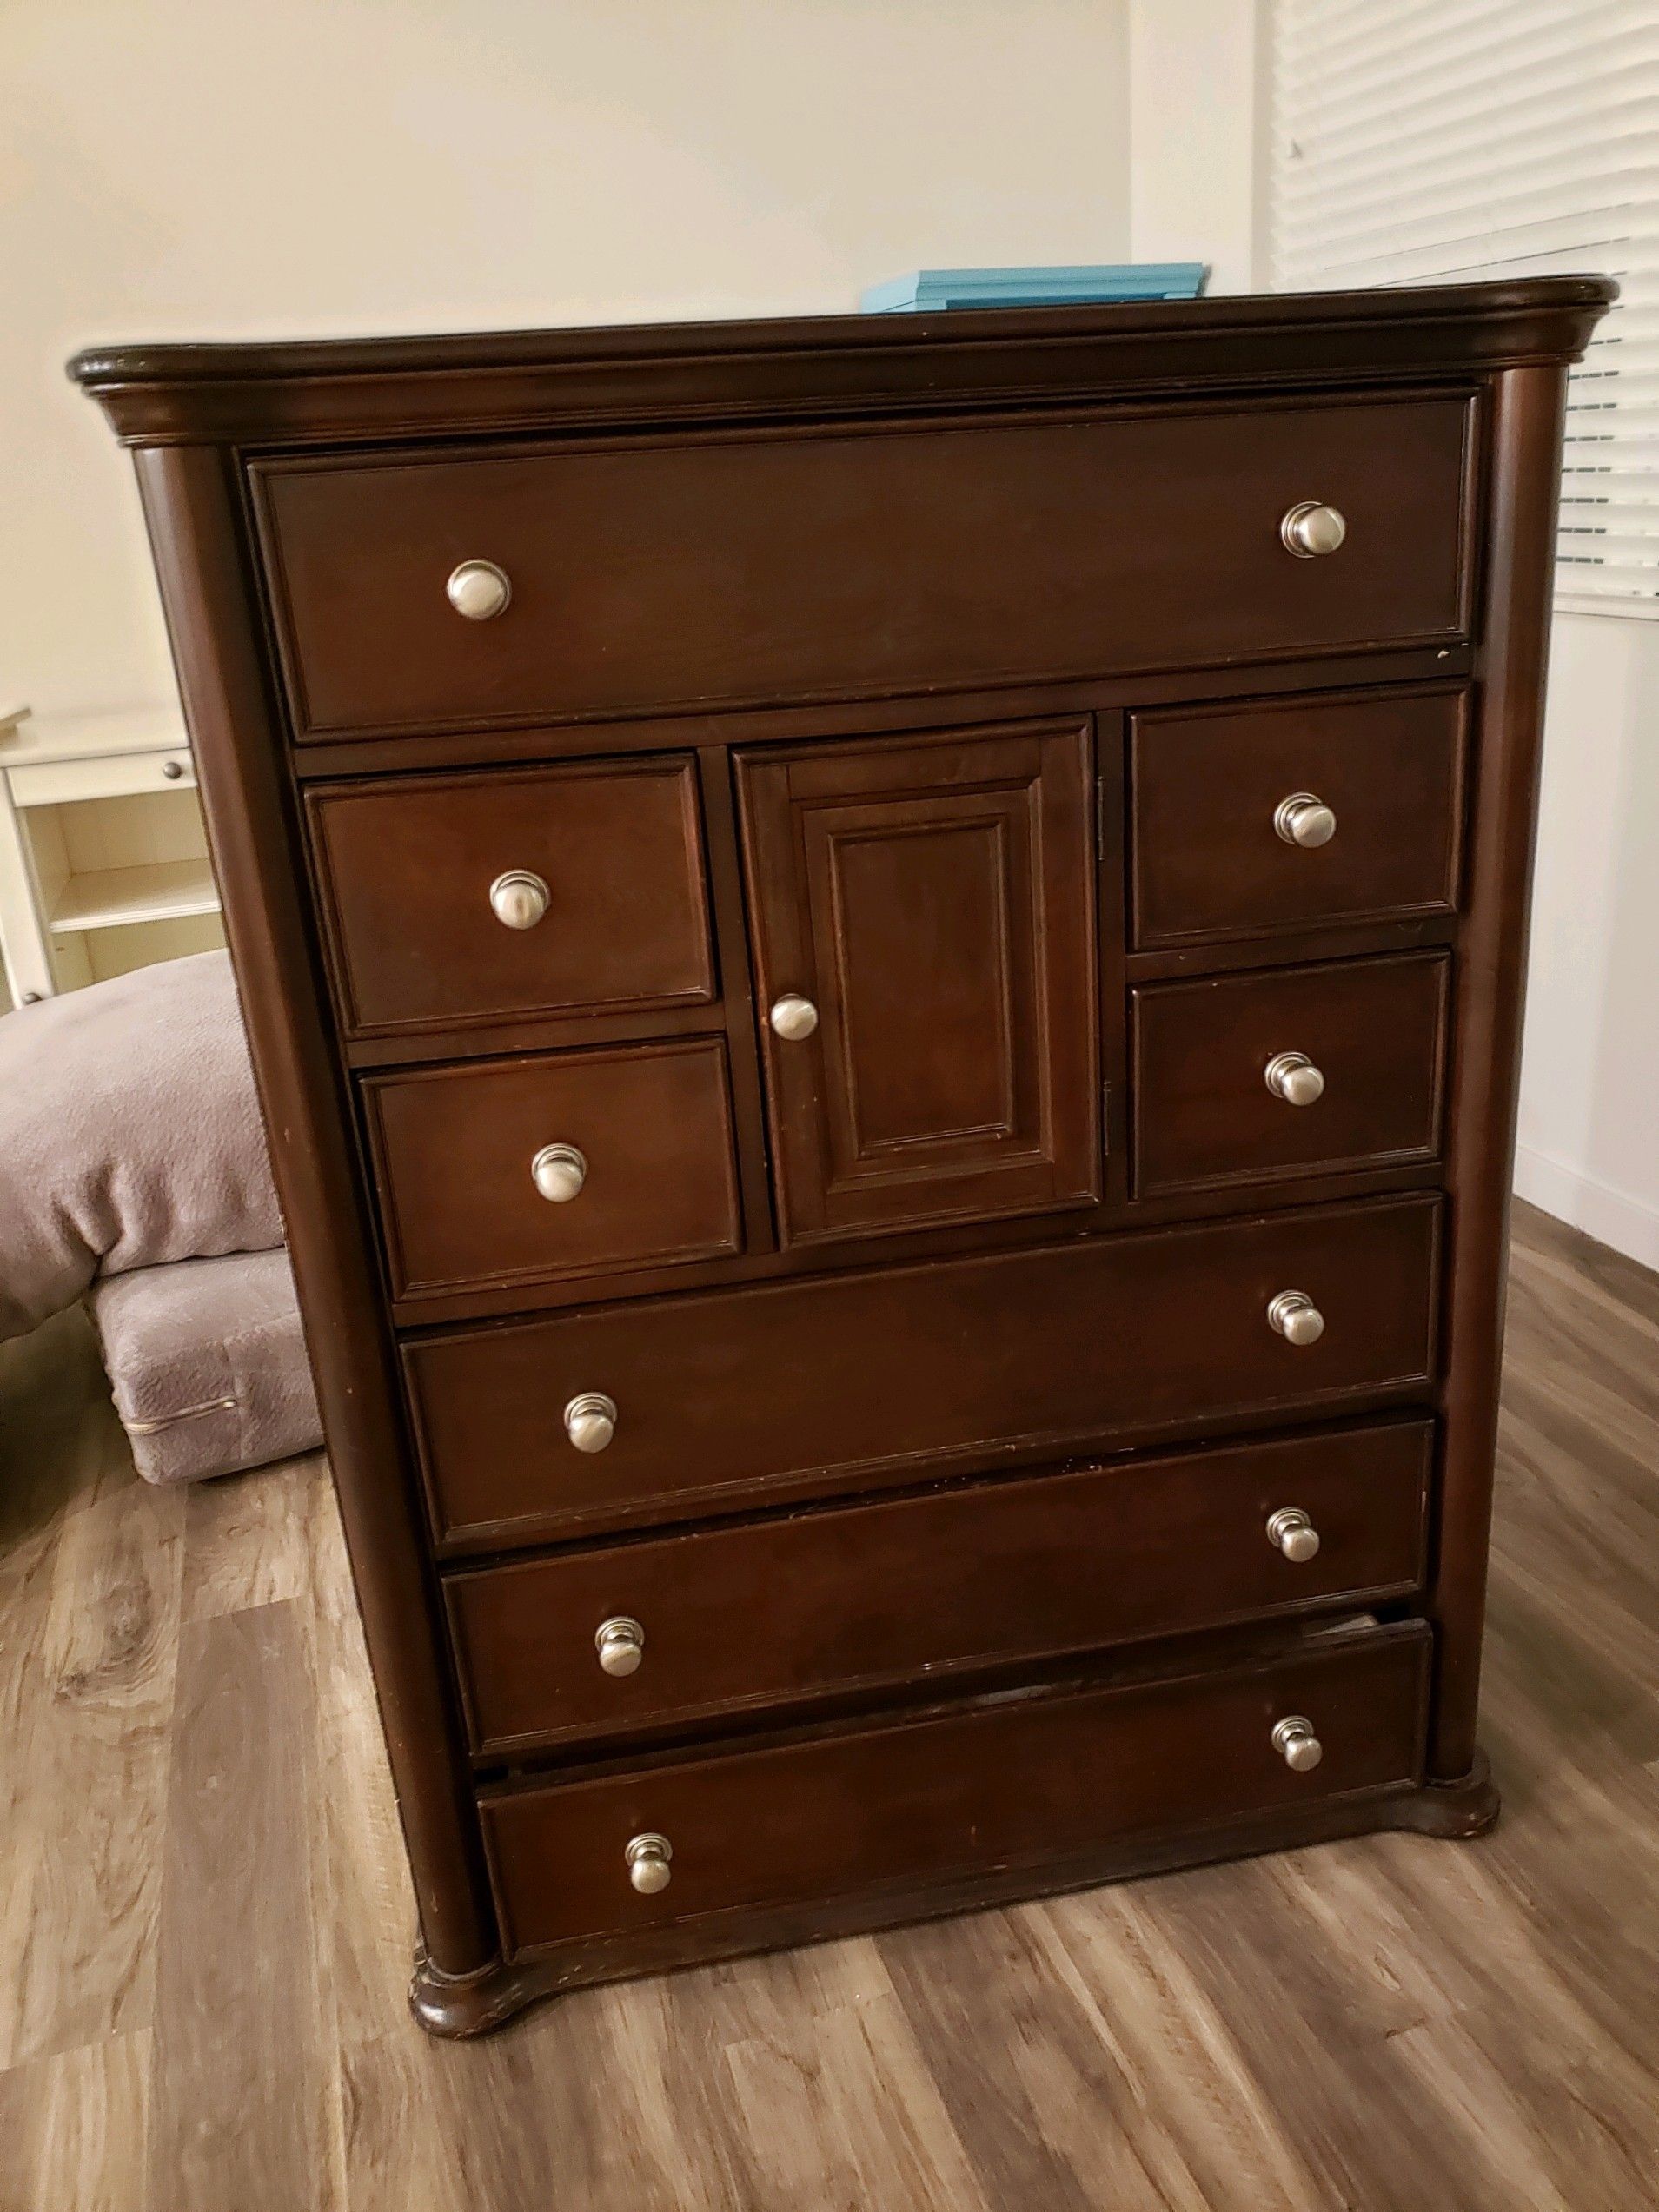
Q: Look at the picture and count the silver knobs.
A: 13